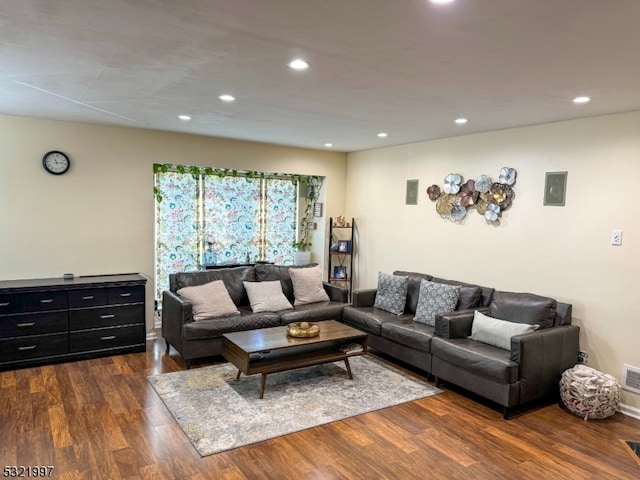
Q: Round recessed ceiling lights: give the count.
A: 8